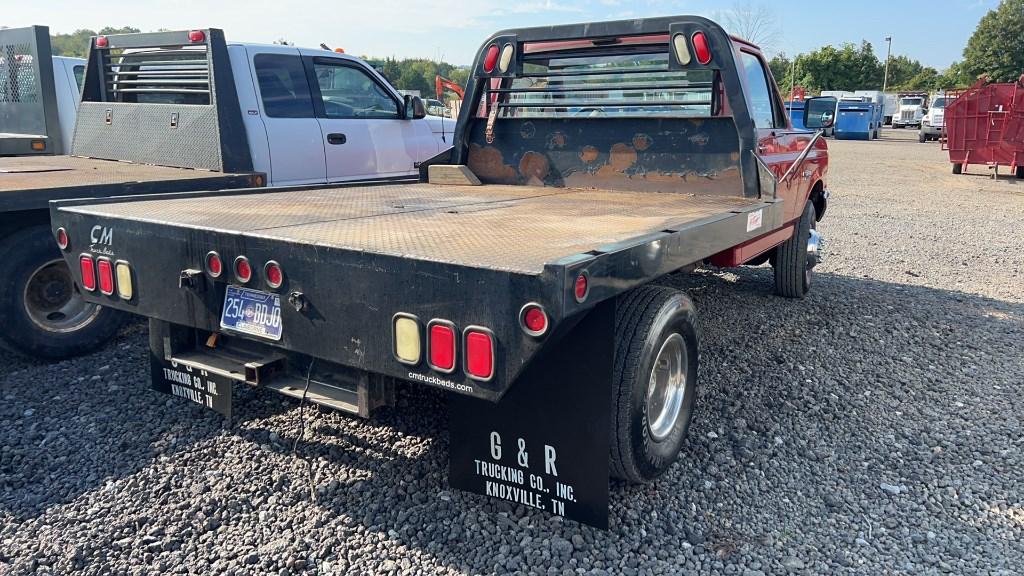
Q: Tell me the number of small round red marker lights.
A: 6